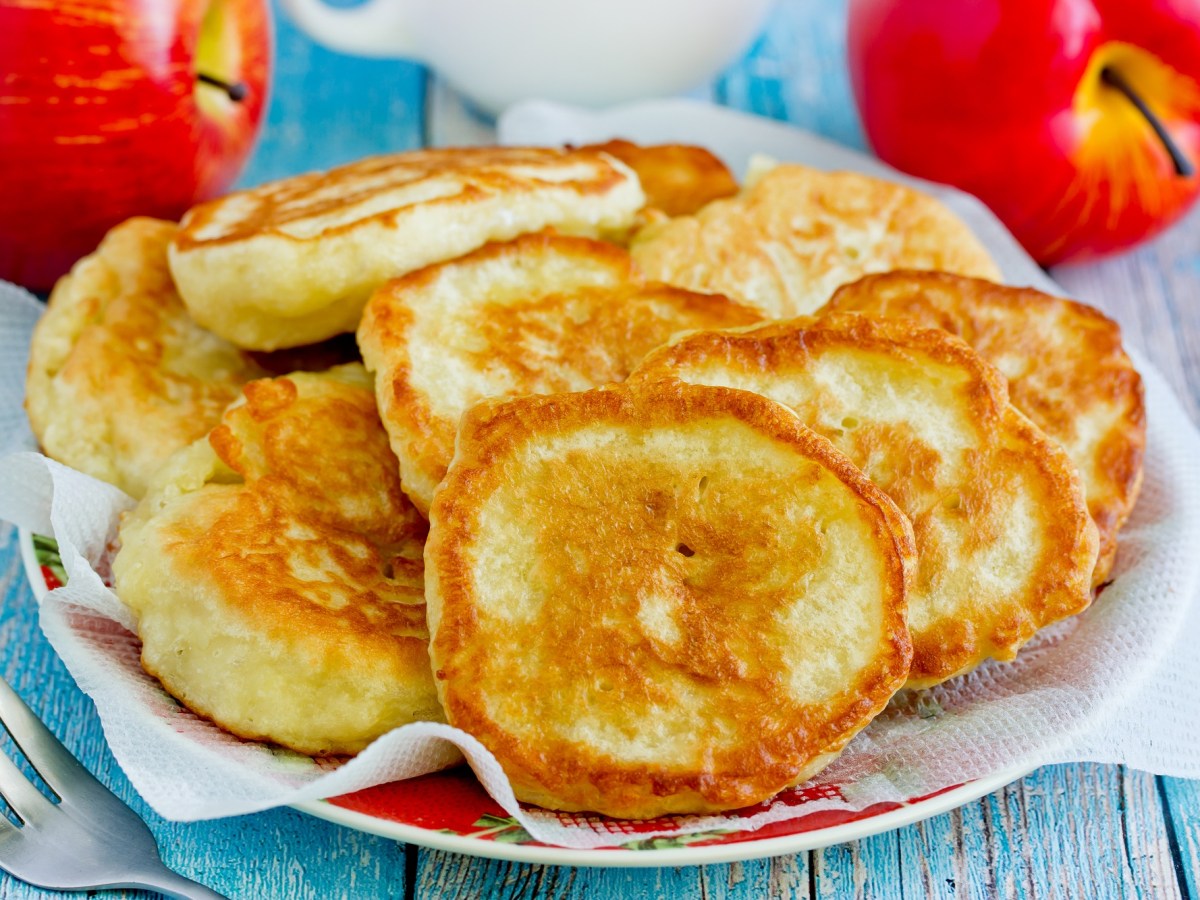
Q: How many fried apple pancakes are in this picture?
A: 9